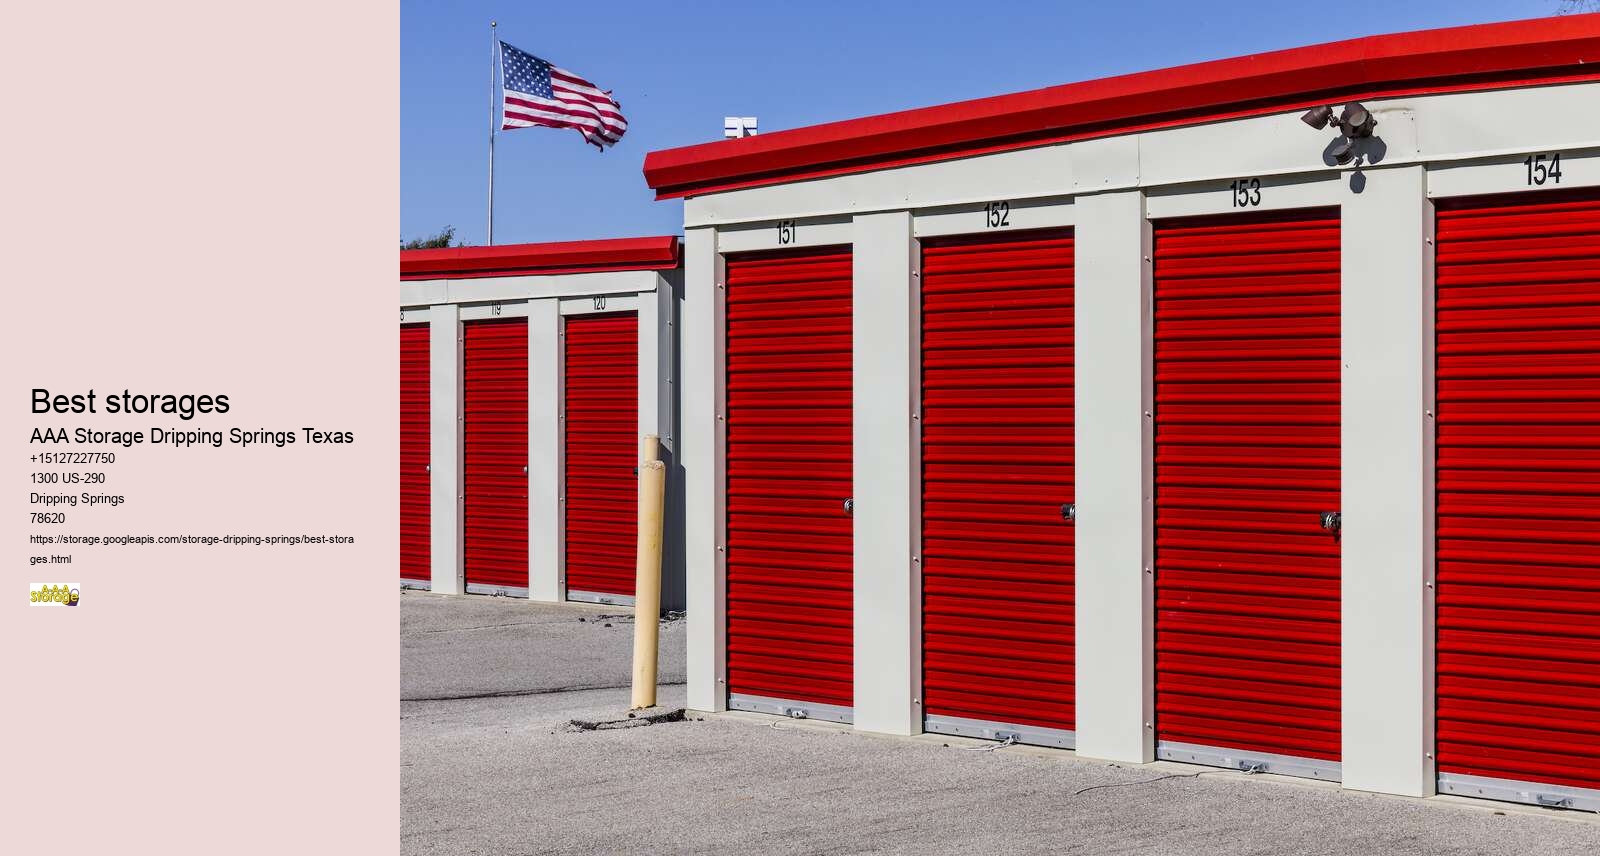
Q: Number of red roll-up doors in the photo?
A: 7